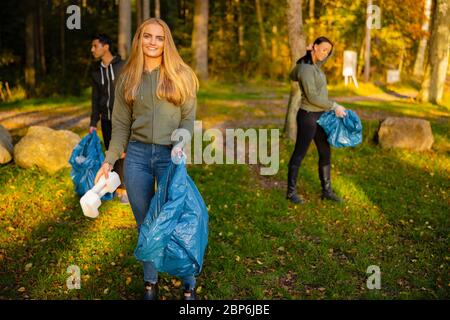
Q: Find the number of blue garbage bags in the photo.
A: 3